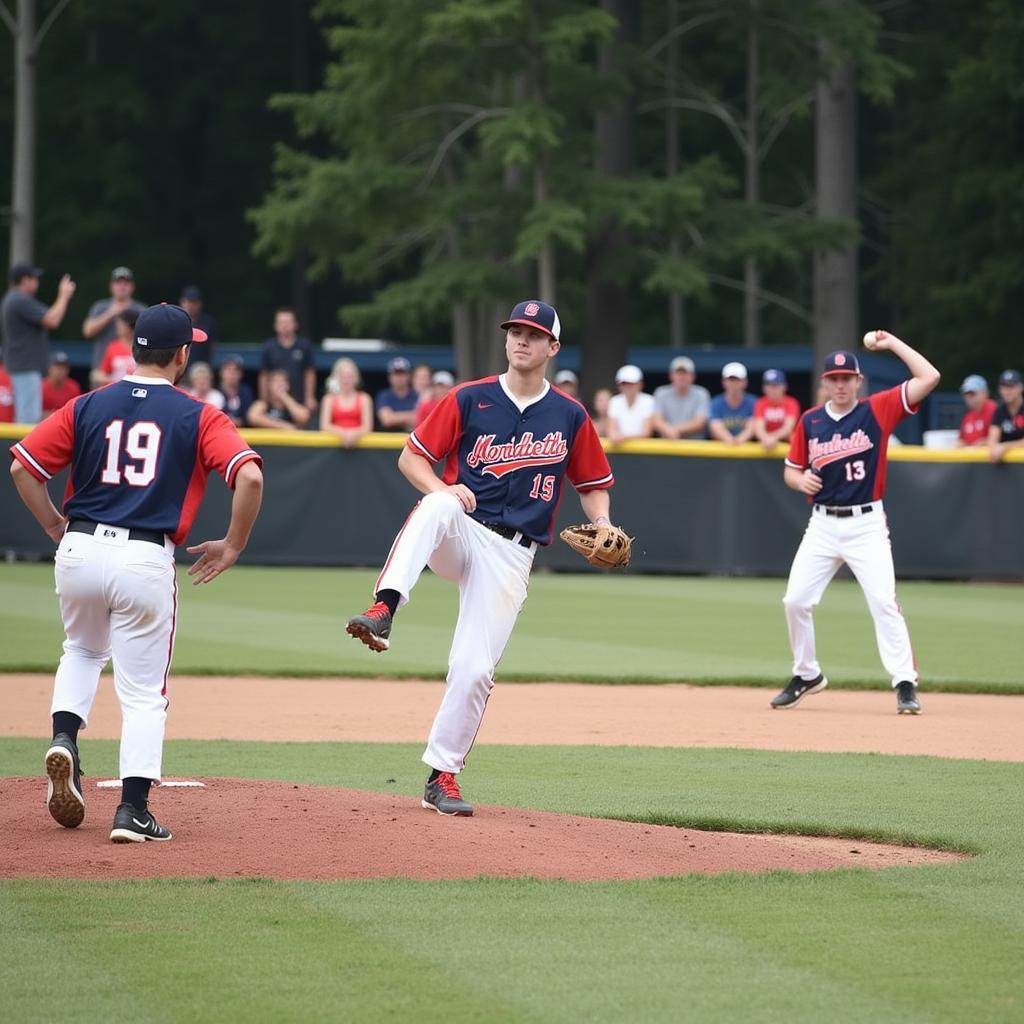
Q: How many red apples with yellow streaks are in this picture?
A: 0